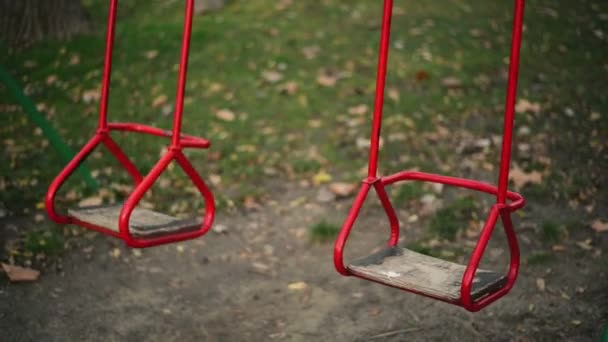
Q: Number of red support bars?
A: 4